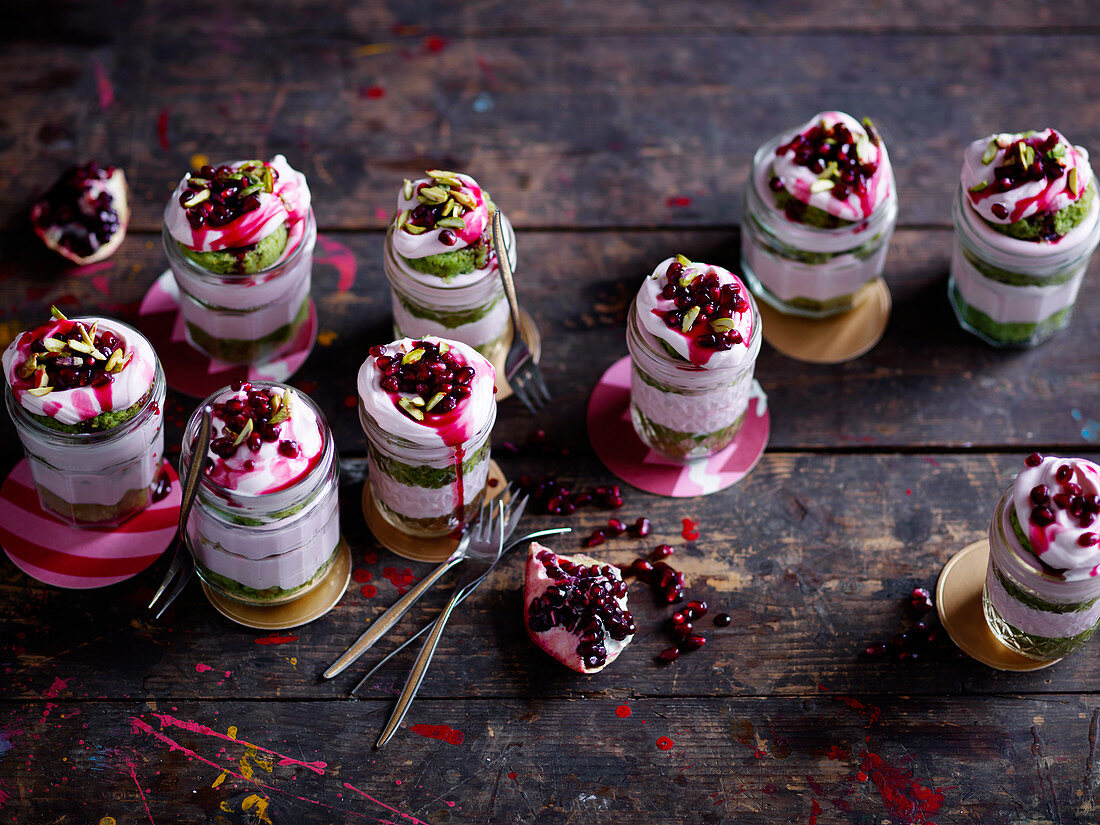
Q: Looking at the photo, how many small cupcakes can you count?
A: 9